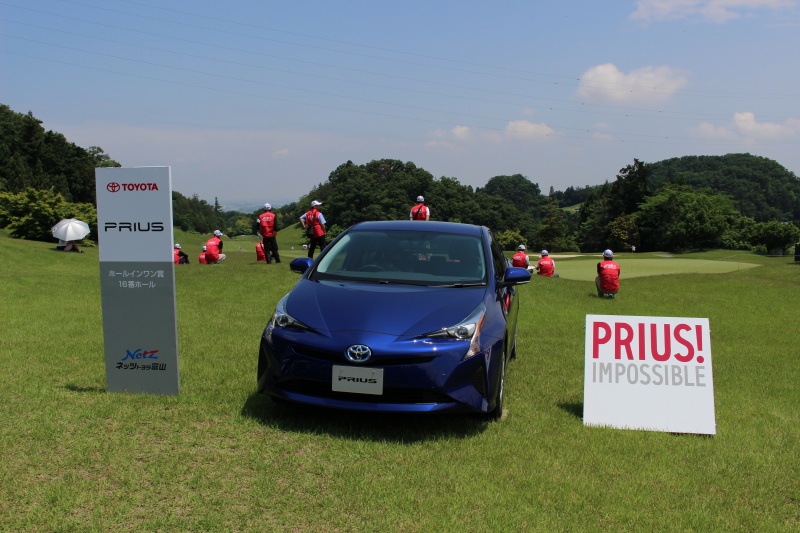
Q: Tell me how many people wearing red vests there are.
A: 10